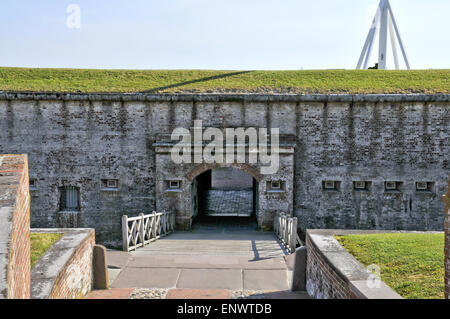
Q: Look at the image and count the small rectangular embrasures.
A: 8